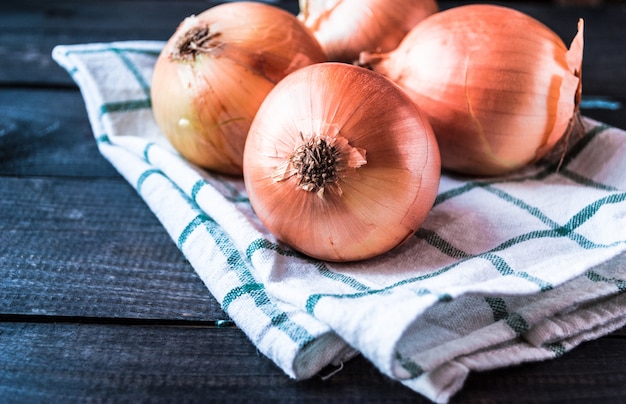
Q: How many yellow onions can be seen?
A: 4